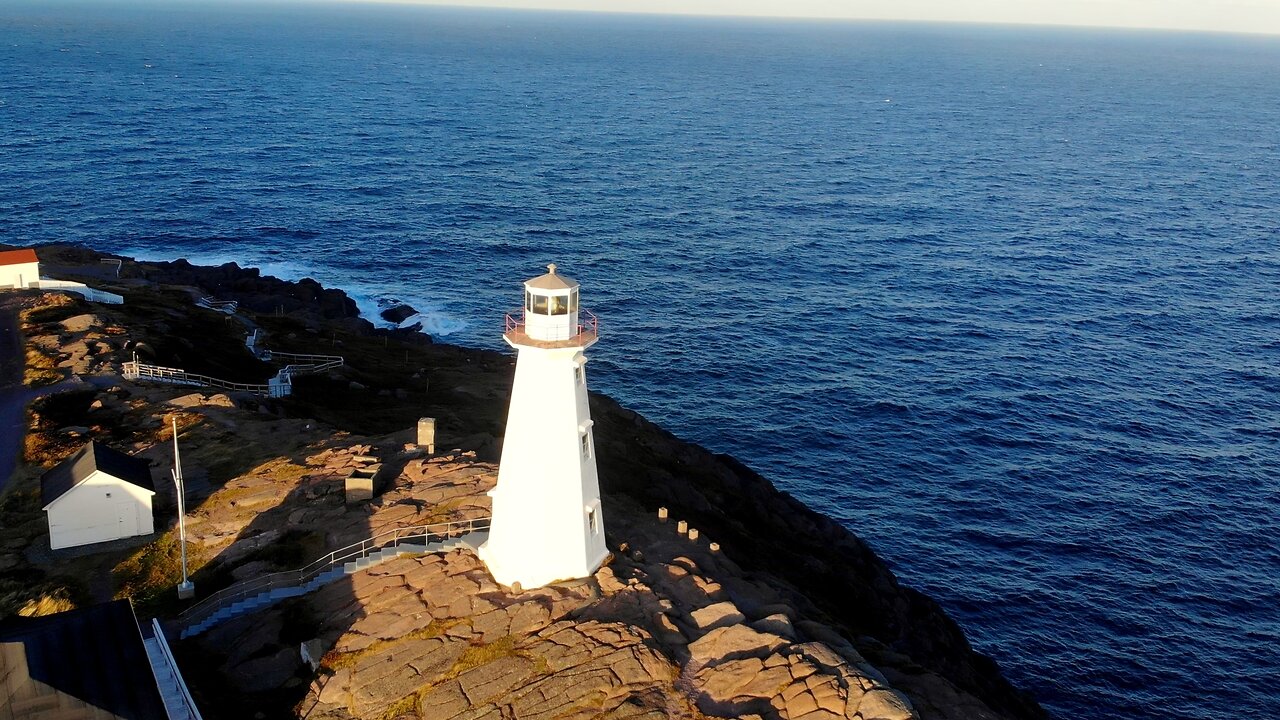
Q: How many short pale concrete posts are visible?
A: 4